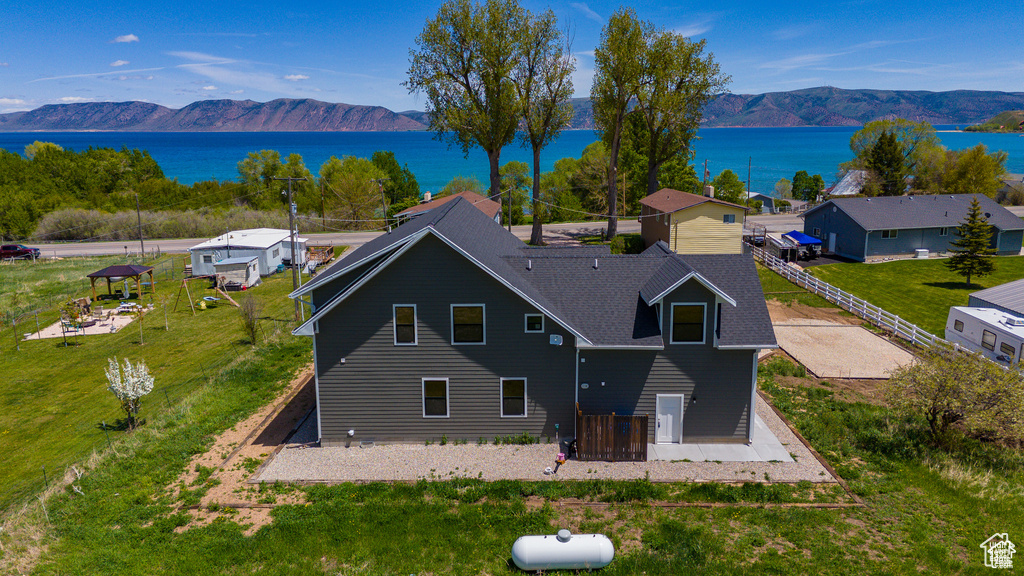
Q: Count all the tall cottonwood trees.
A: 4